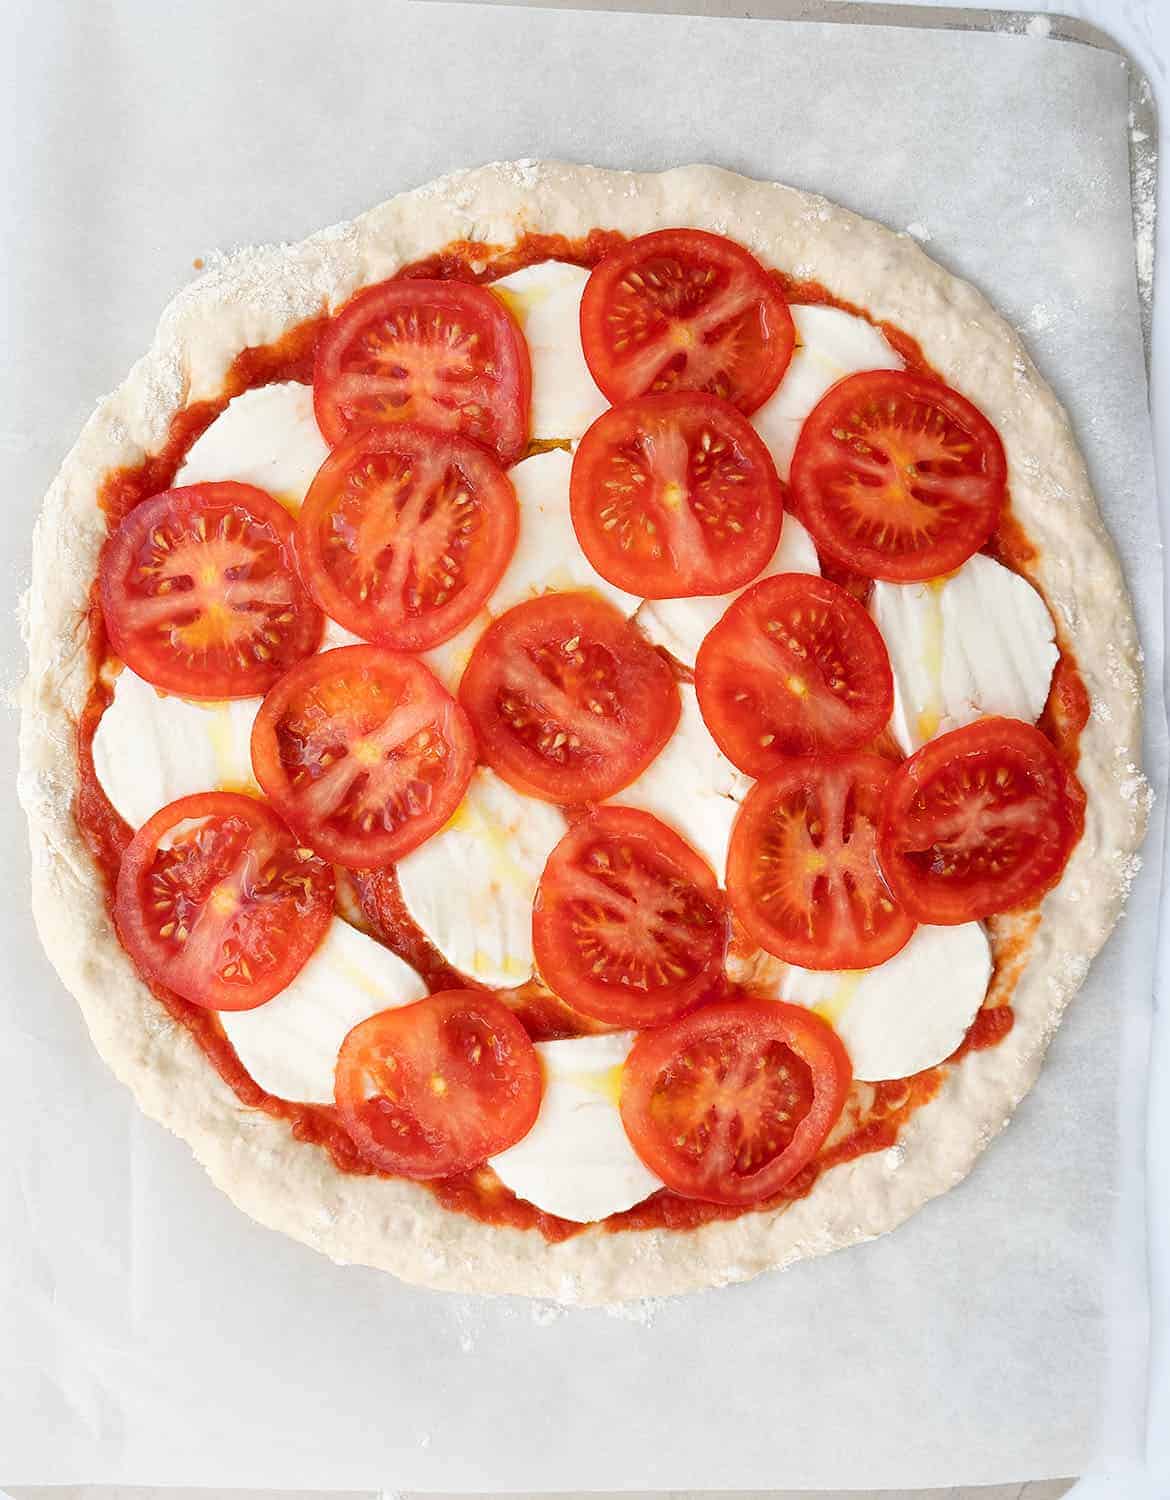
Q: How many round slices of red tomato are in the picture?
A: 15